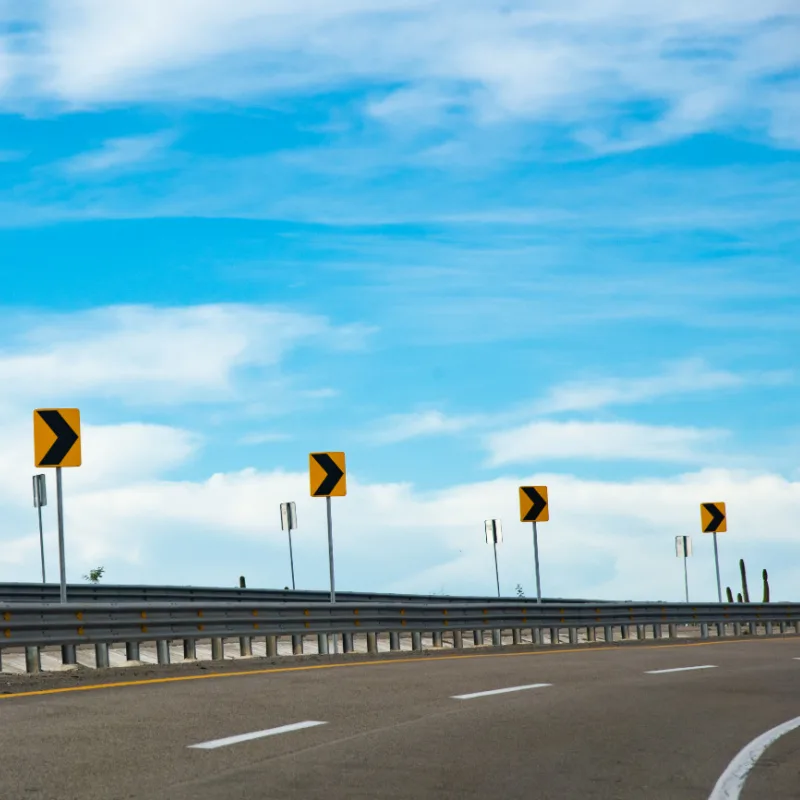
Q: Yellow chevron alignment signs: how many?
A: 4